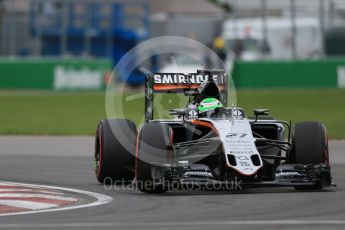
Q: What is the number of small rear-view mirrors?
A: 2